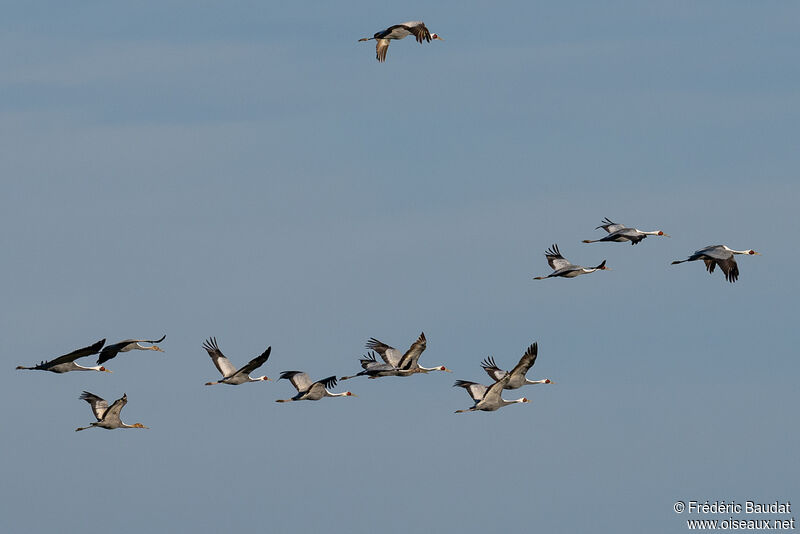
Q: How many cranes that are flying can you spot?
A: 13